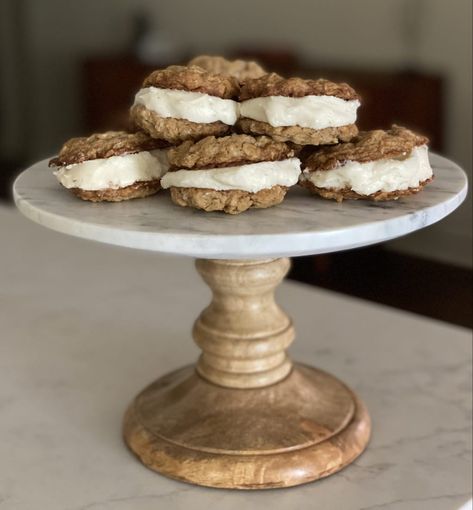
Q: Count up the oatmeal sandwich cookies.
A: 6